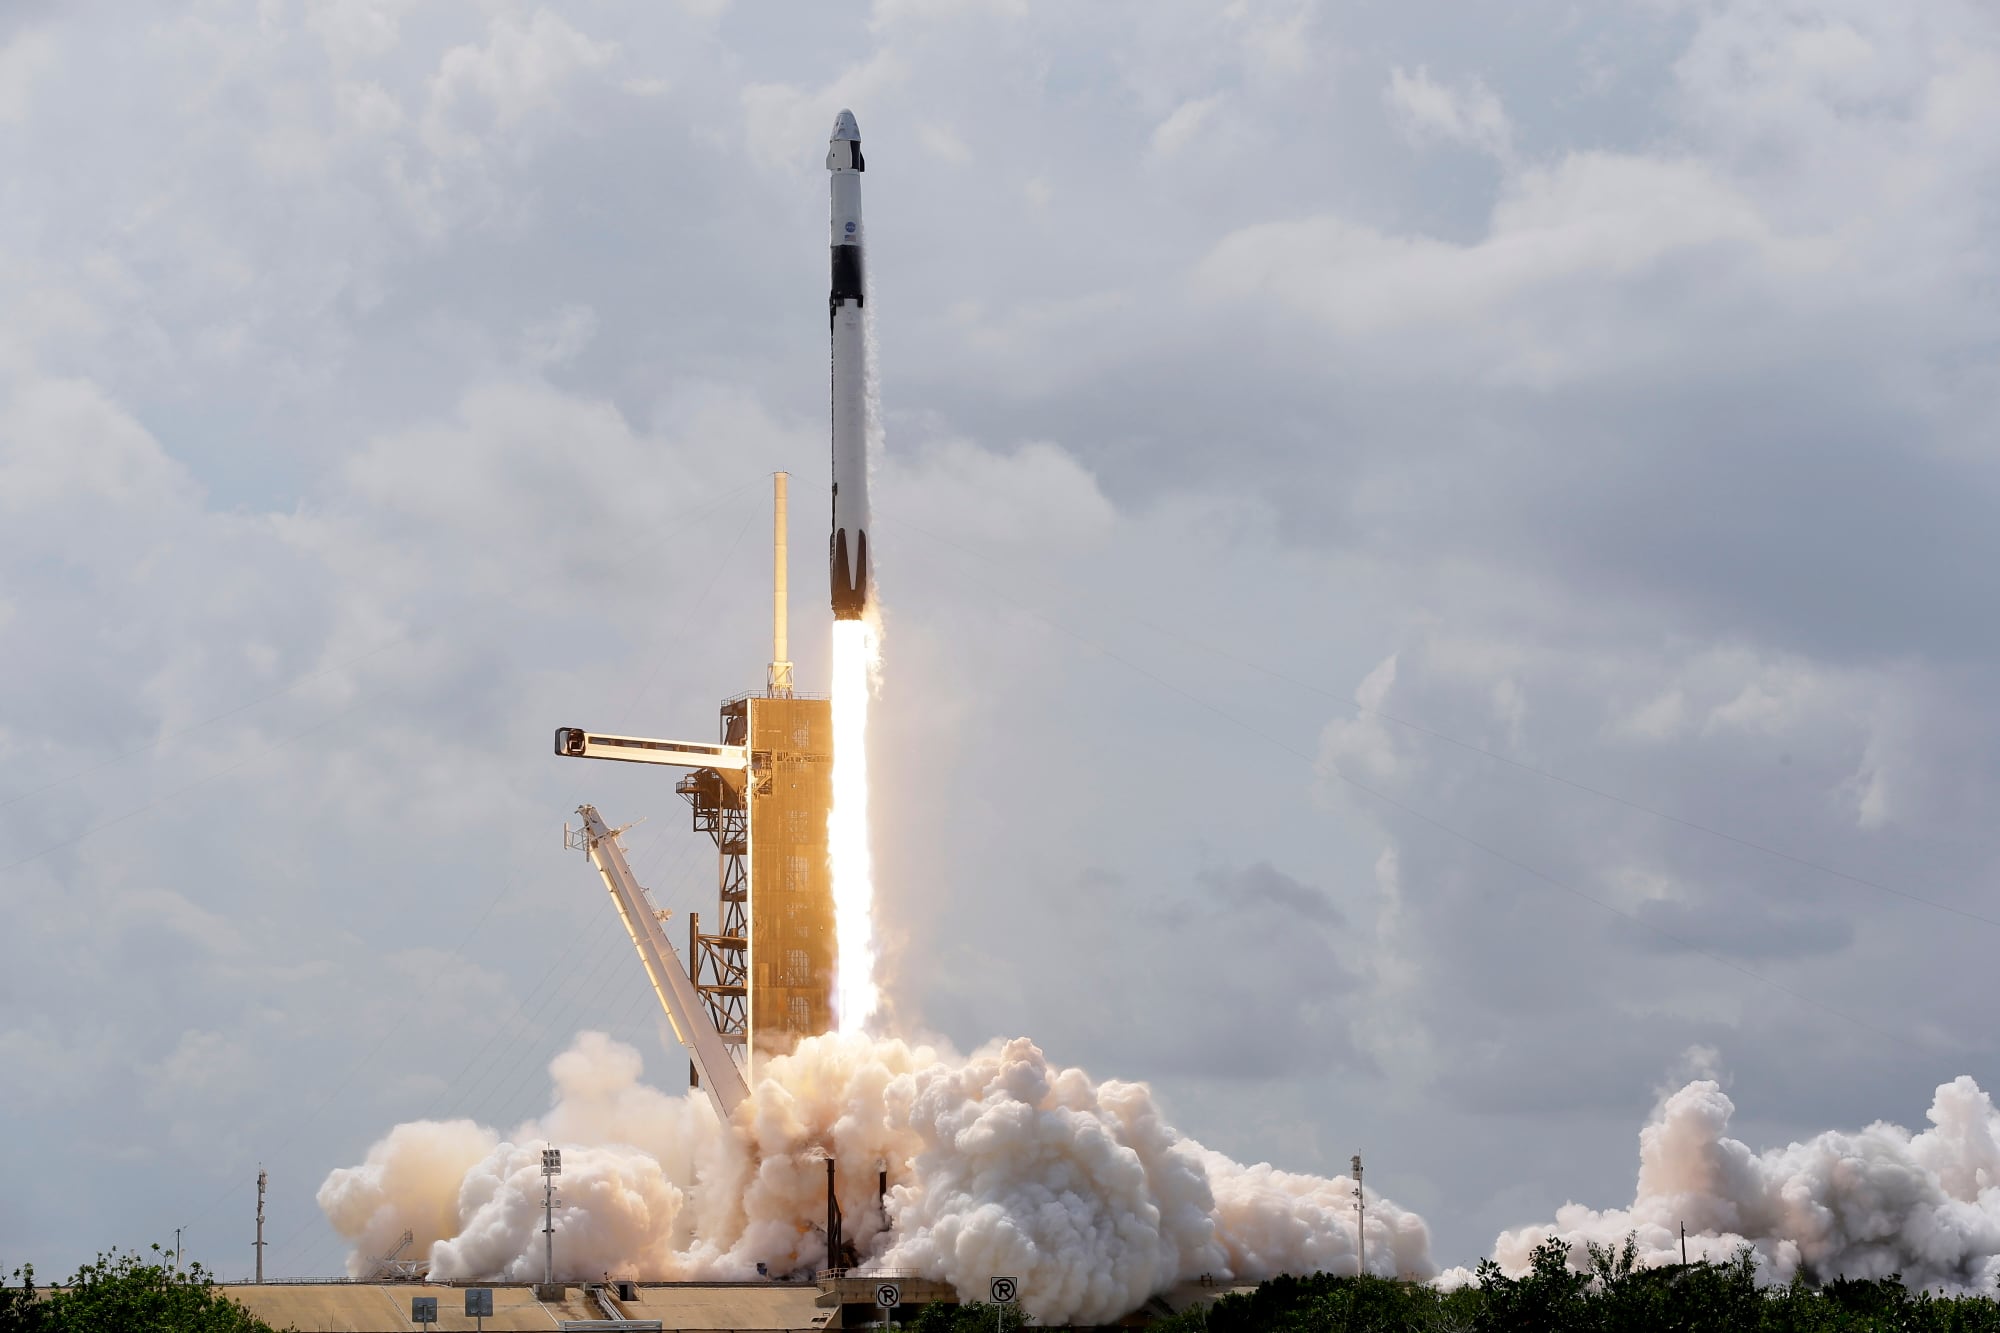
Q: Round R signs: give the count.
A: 2